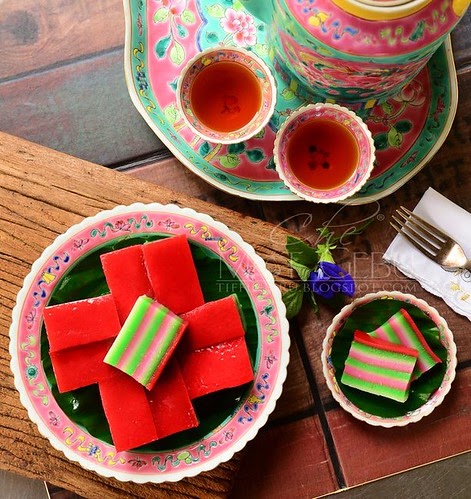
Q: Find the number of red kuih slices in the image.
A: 8